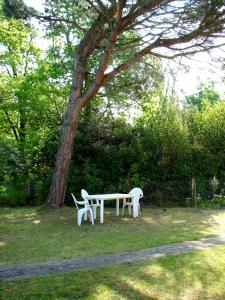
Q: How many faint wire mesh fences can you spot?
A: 1